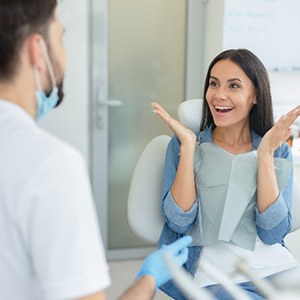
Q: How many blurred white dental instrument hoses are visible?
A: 3